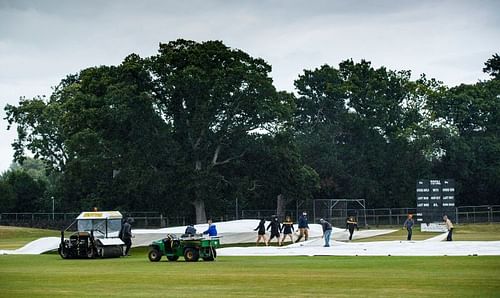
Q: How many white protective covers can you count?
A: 2